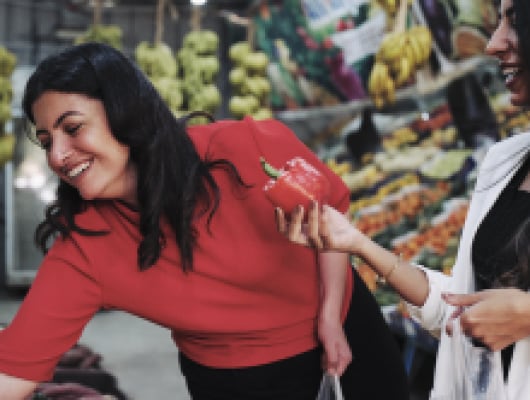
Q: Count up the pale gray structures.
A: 1